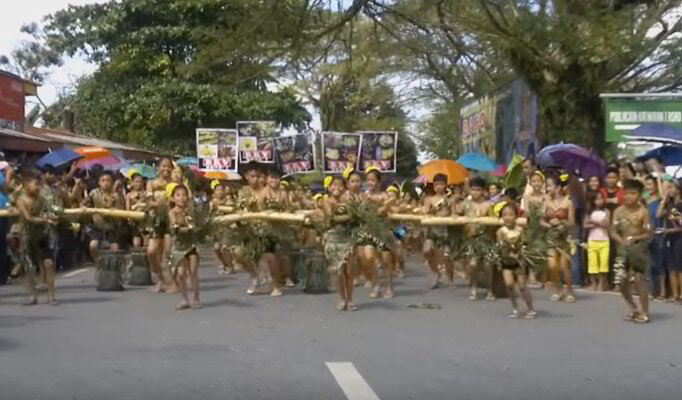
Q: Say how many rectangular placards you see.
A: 5